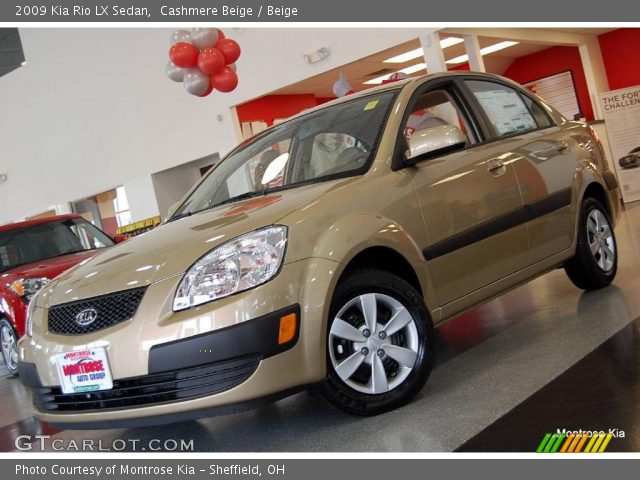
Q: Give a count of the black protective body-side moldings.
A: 2